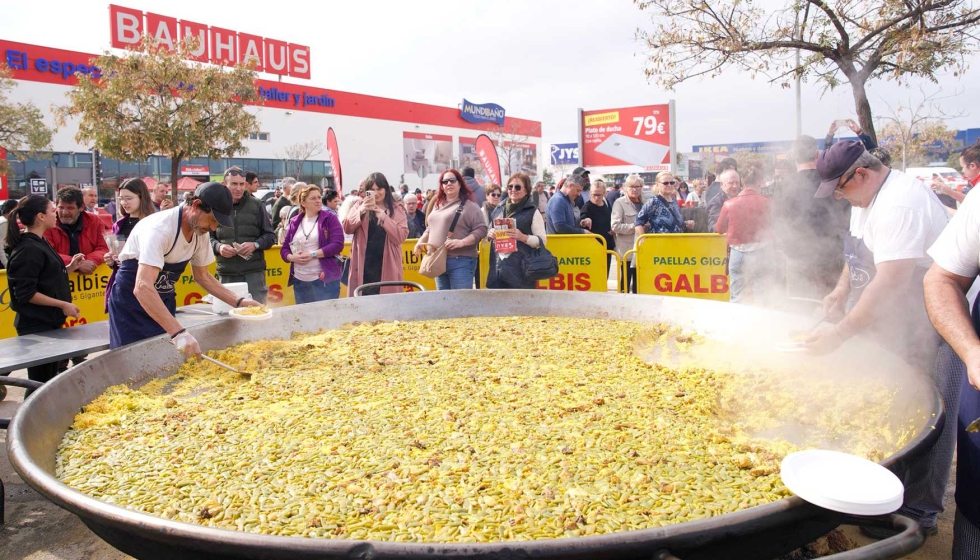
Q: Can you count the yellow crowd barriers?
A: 5